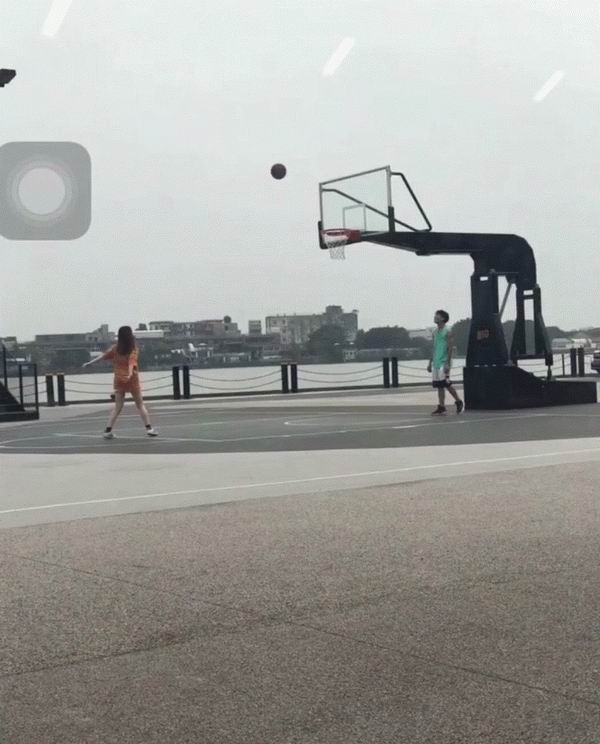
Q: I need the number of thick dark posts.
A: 10